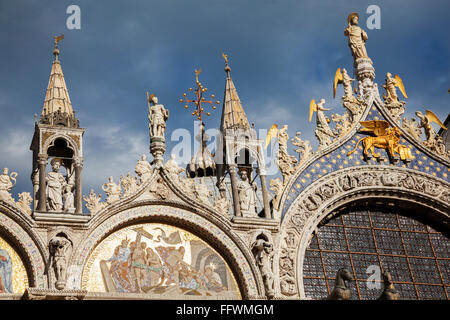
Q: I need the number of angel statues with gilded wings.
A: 5